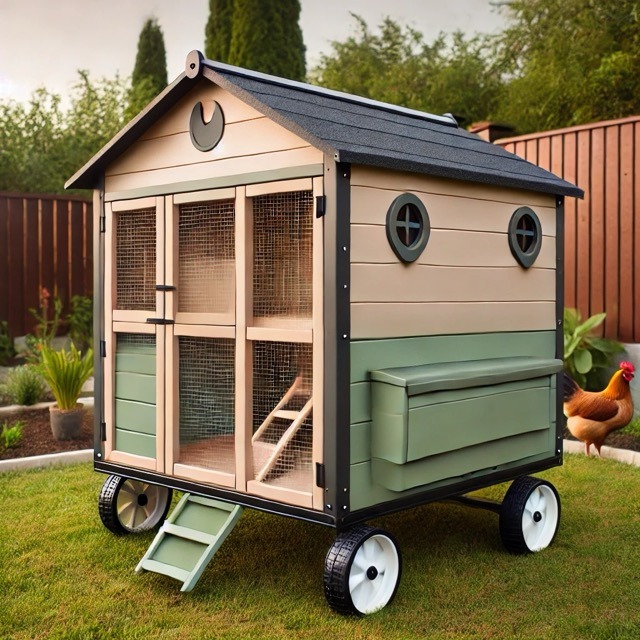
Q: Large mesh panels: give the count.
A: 5